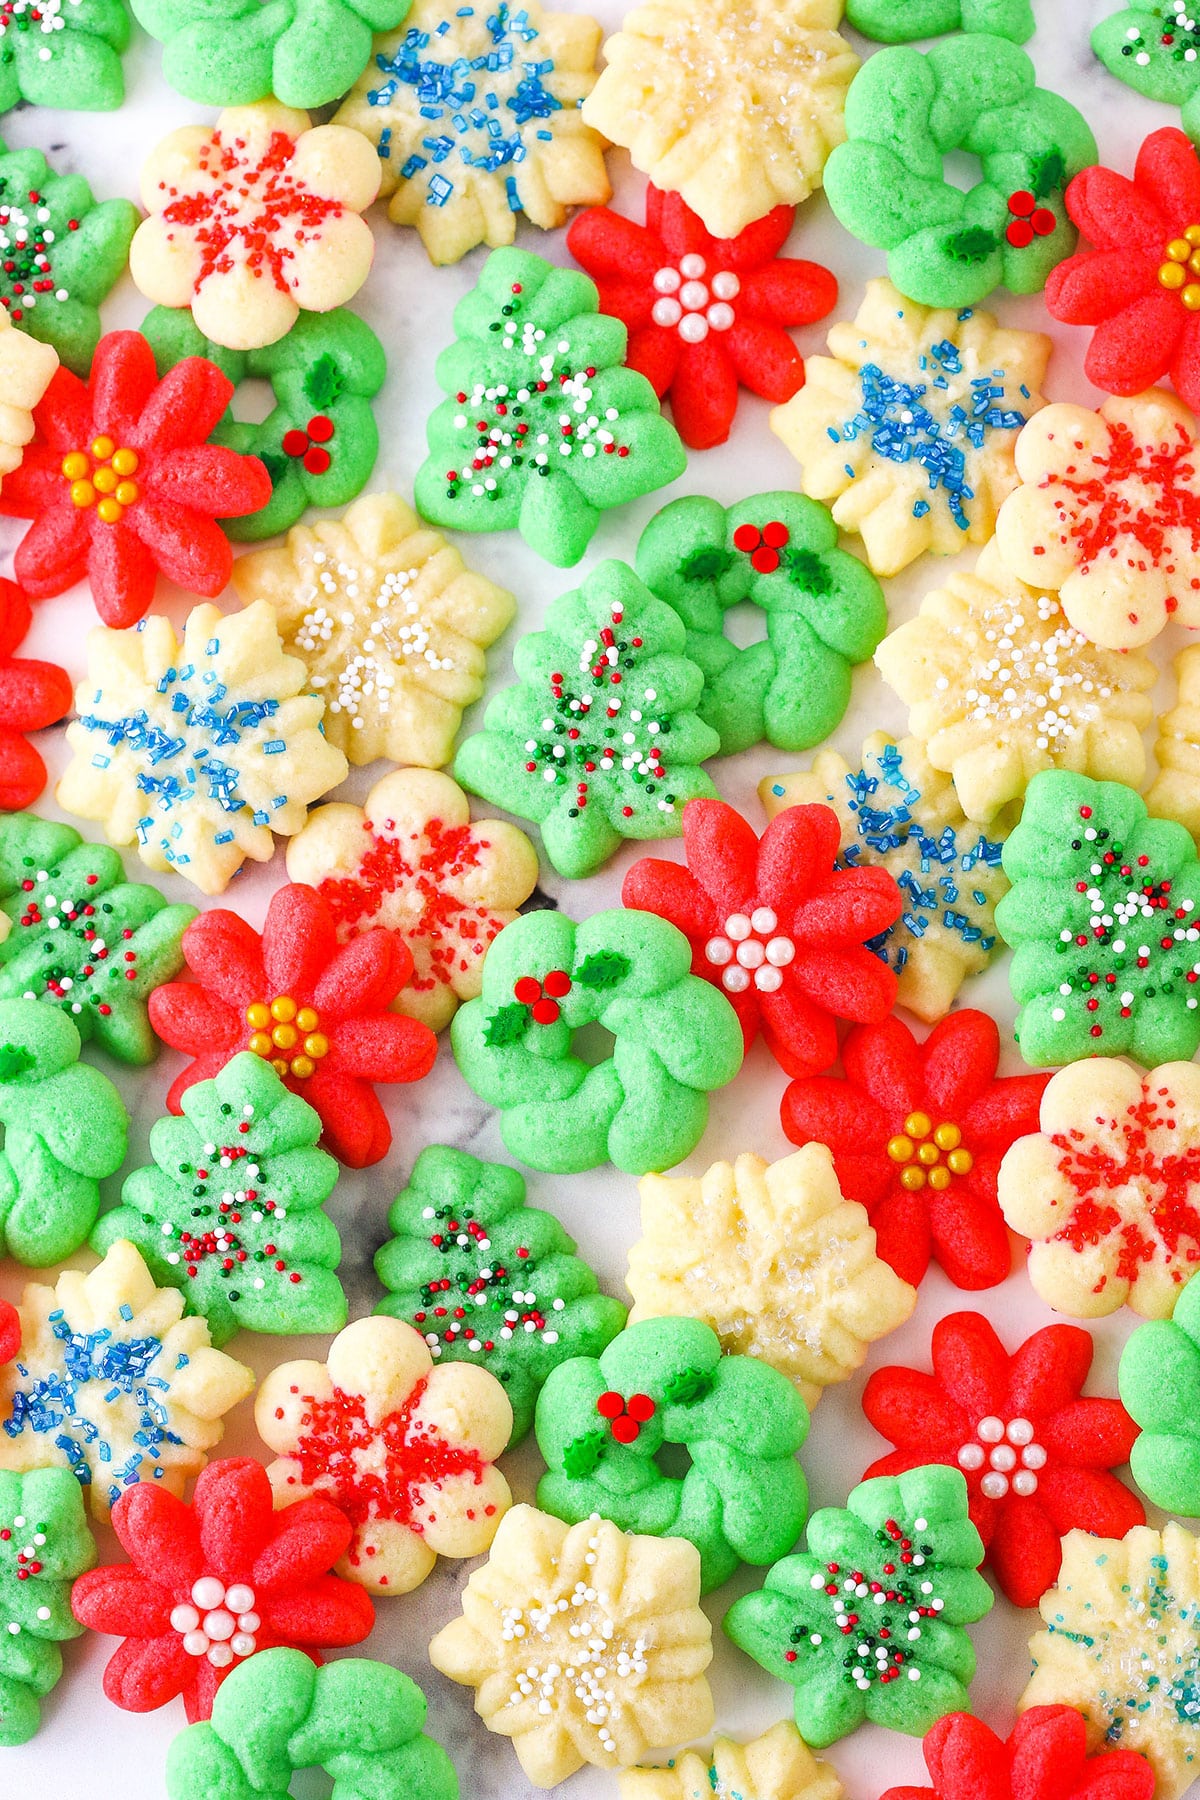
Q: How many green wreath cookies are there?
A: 10